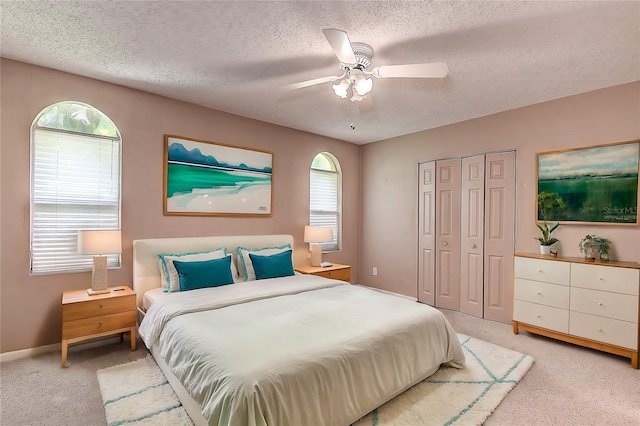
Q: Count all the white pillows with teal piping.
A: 2